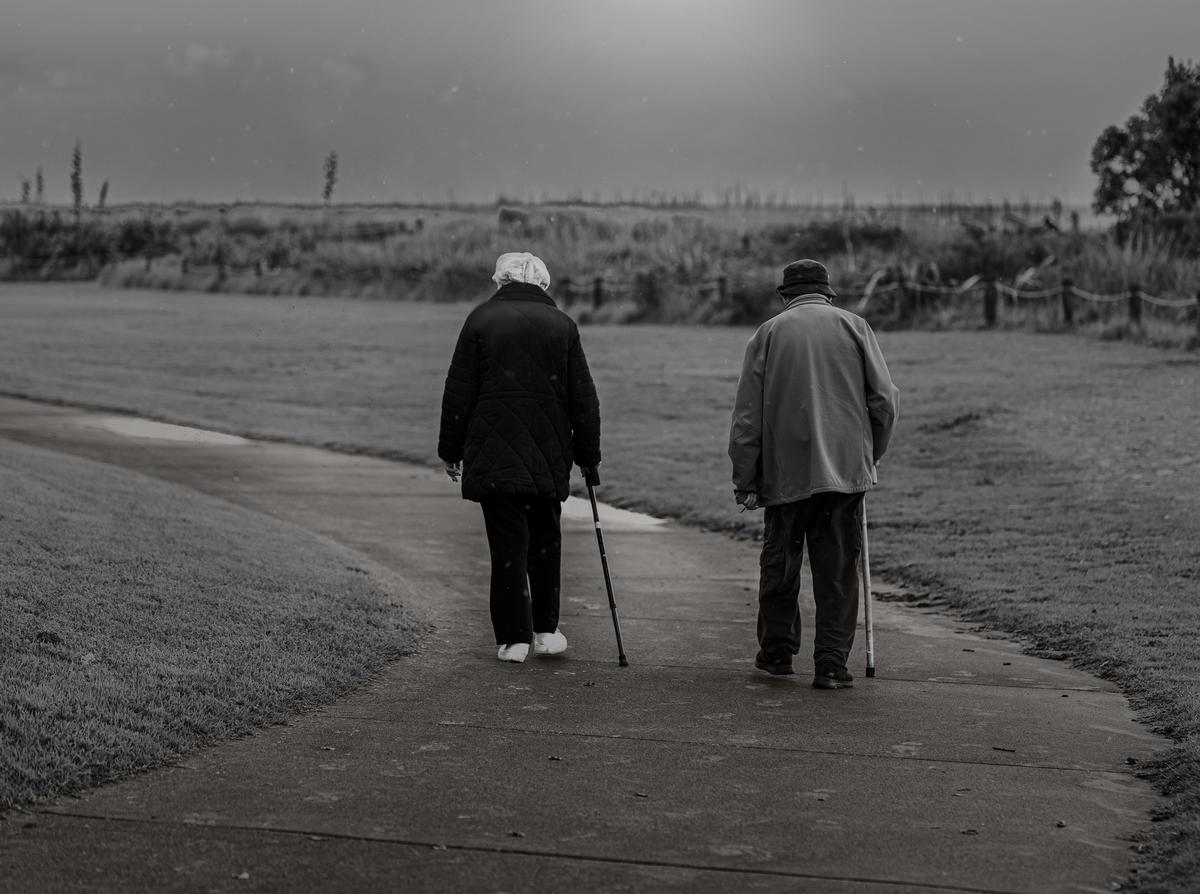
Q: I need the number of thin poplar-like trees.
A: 5